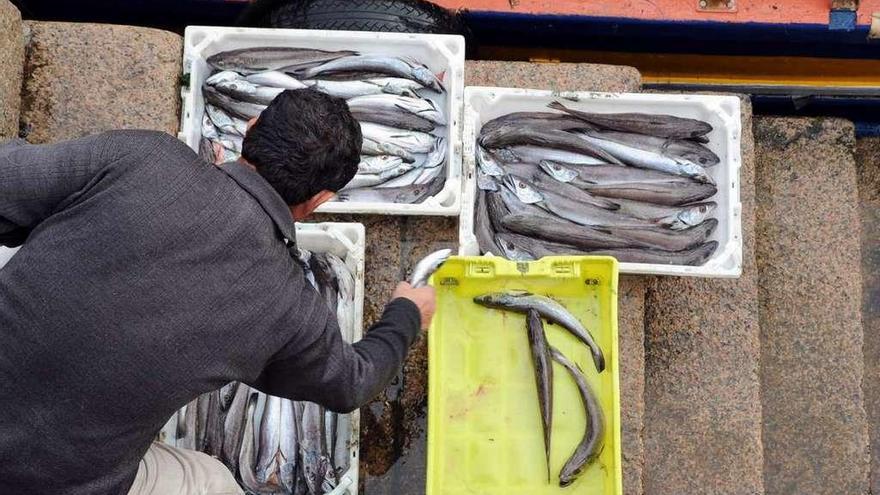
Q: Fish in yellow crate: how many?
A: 3